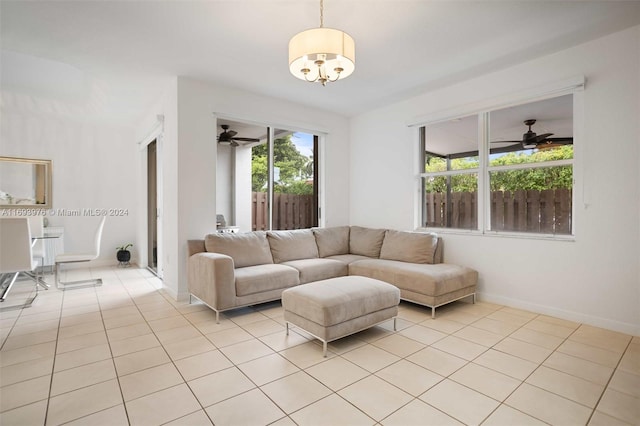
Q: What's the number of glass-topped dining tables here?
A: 1